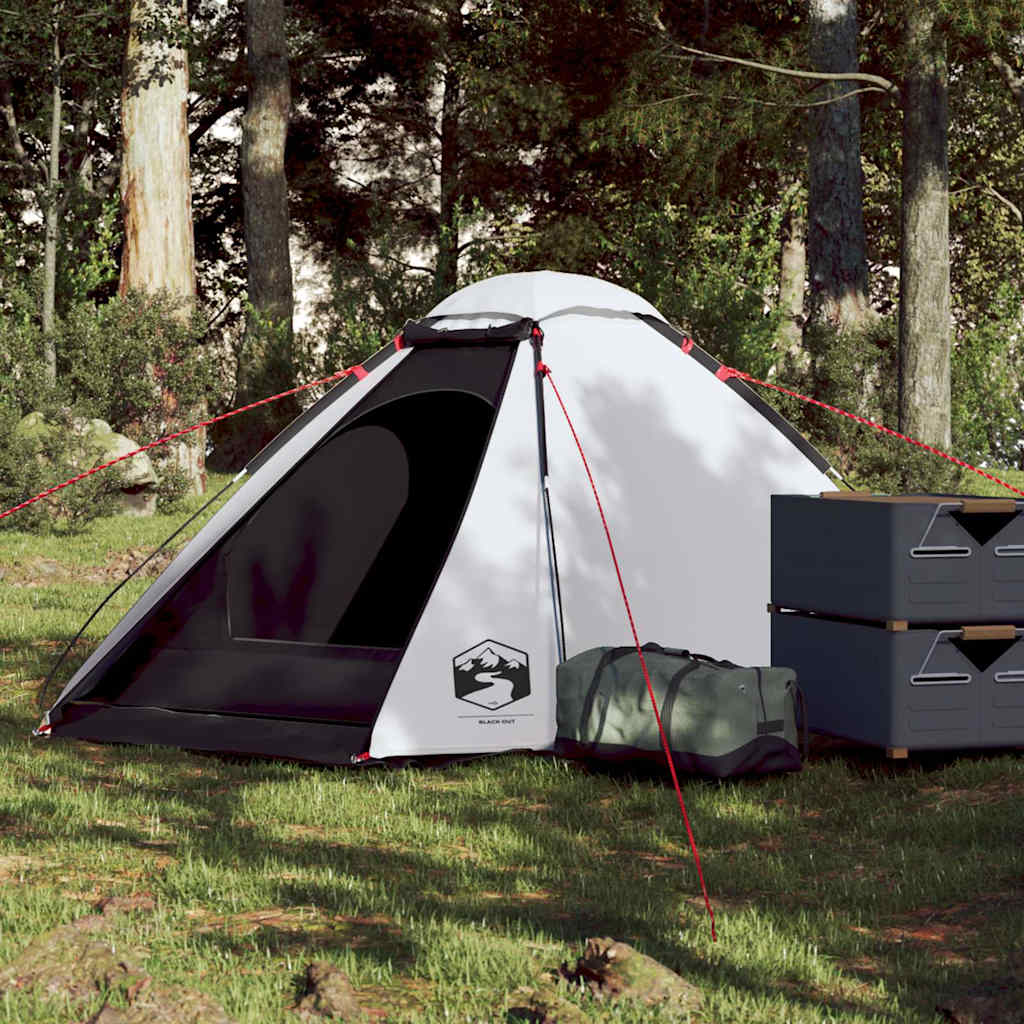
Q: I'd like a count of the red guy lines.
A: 3